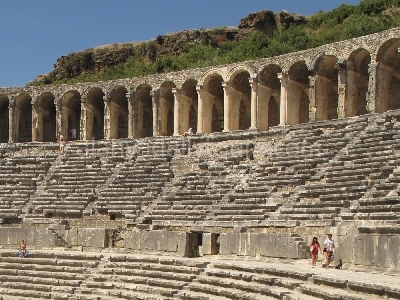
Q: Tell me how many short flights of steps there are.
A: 2